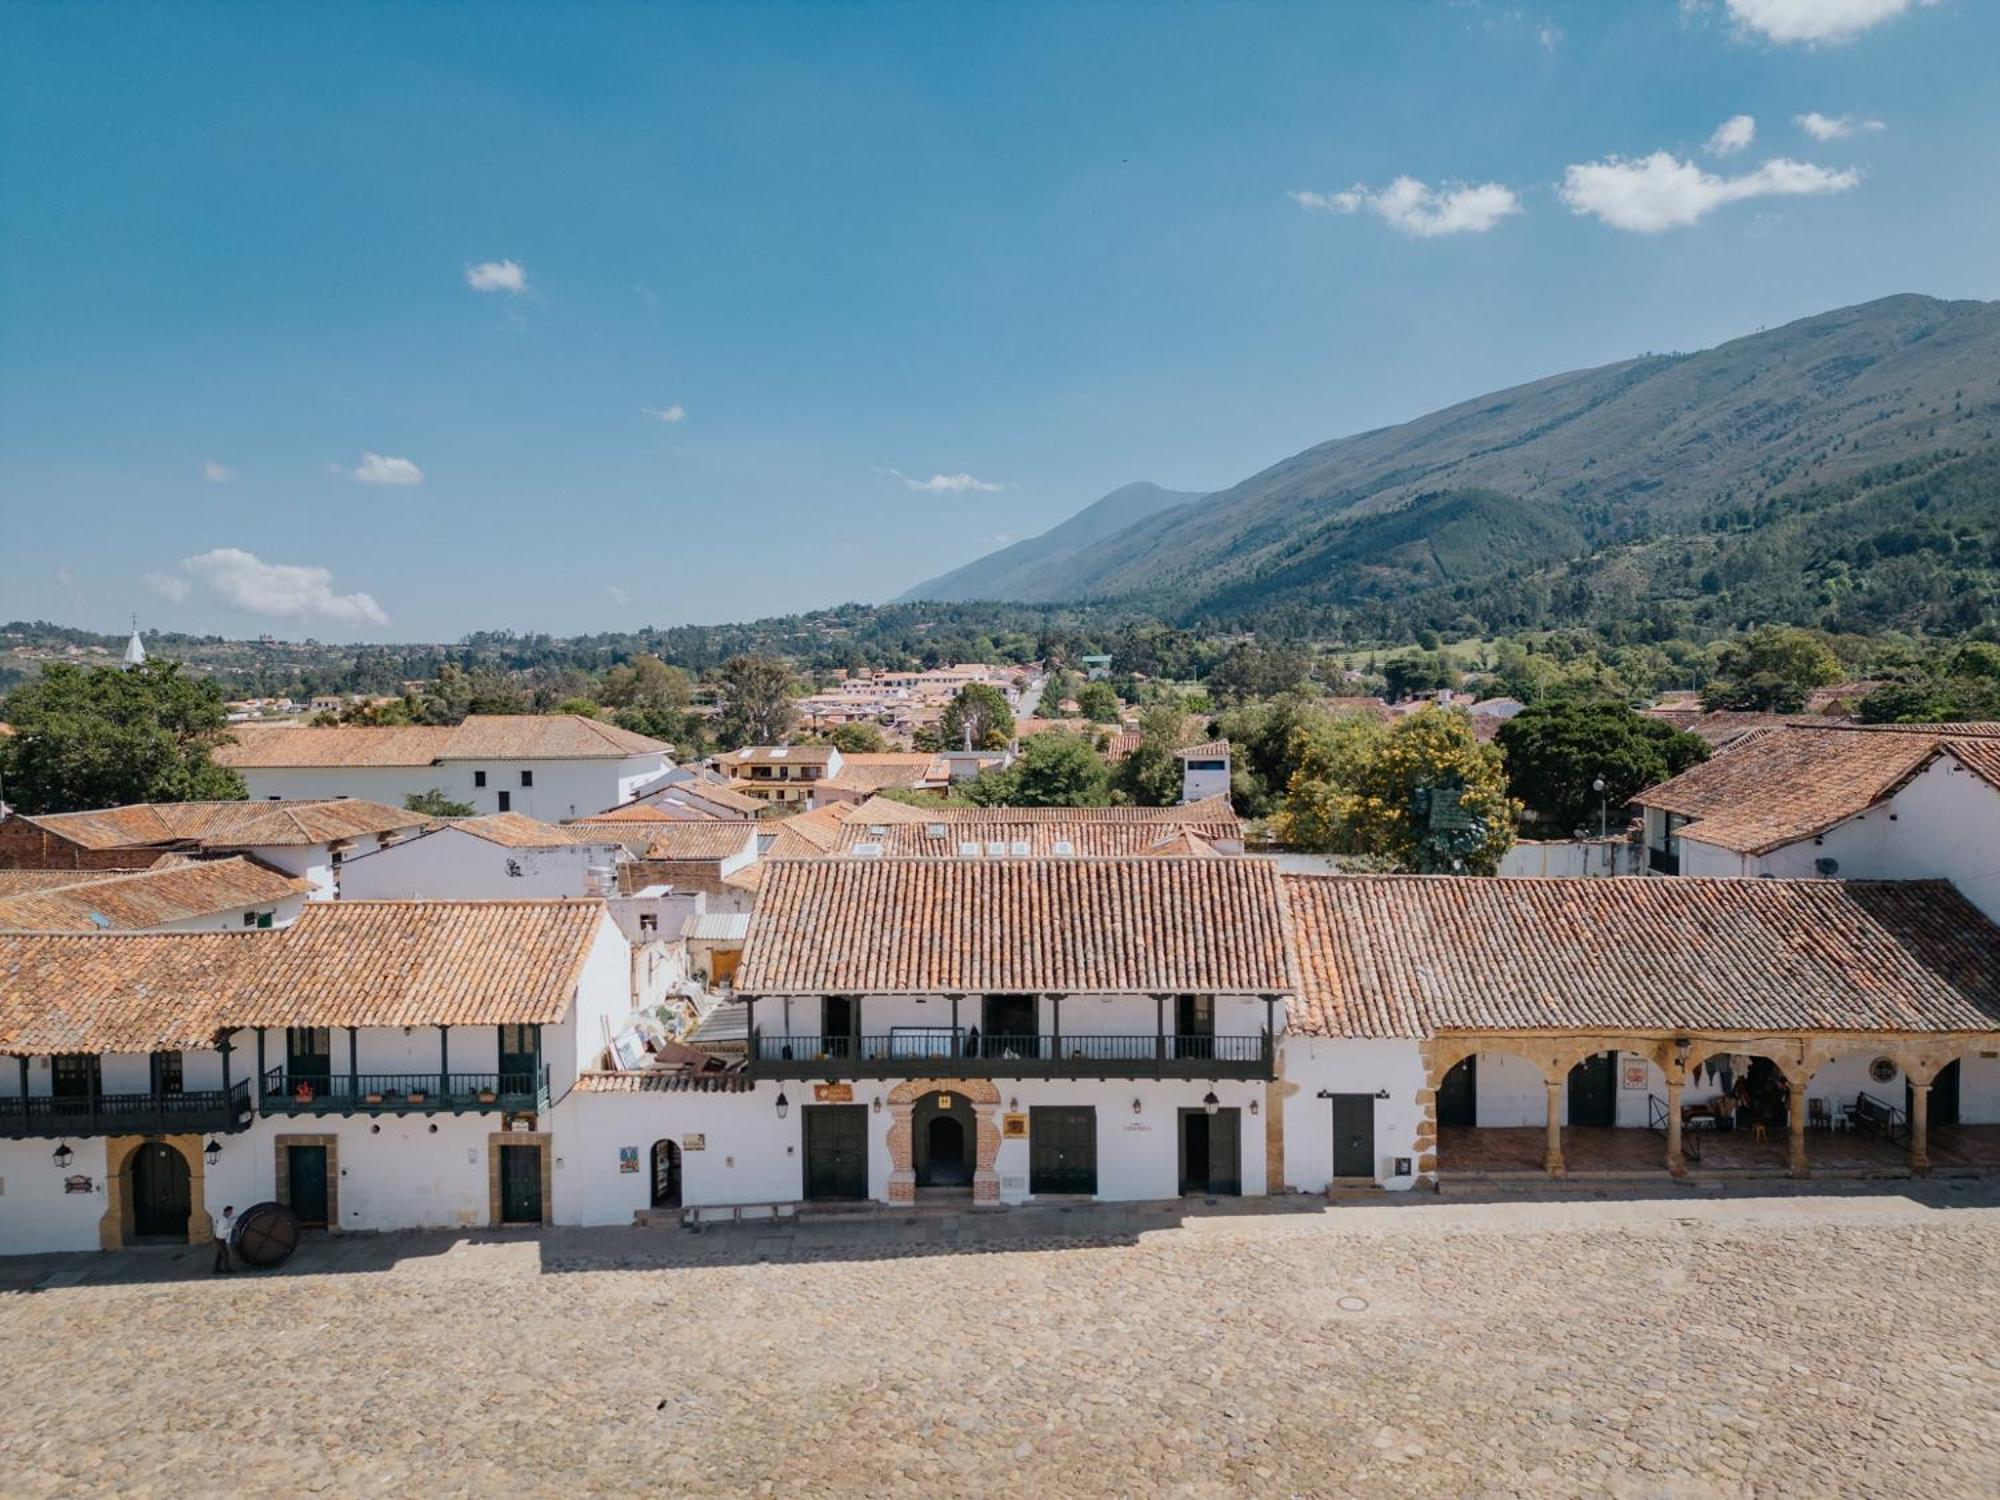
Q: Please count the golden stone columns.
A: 4